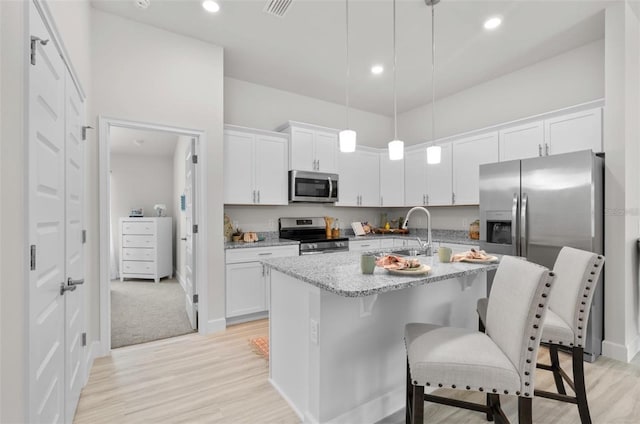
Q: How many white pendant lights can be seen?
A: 3